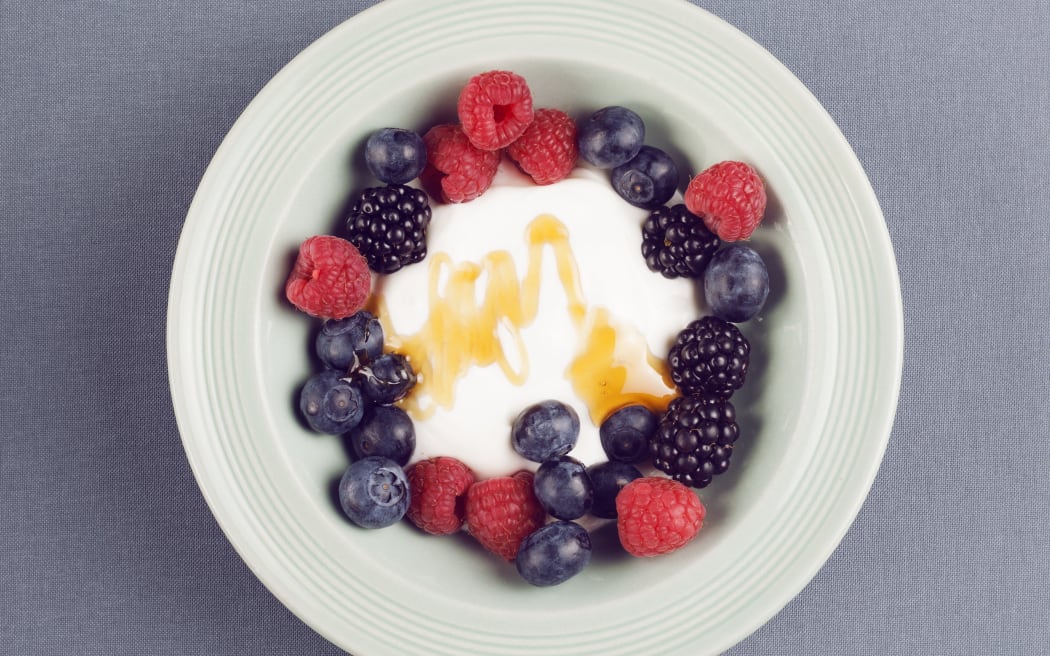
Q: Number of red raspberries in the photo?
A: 8